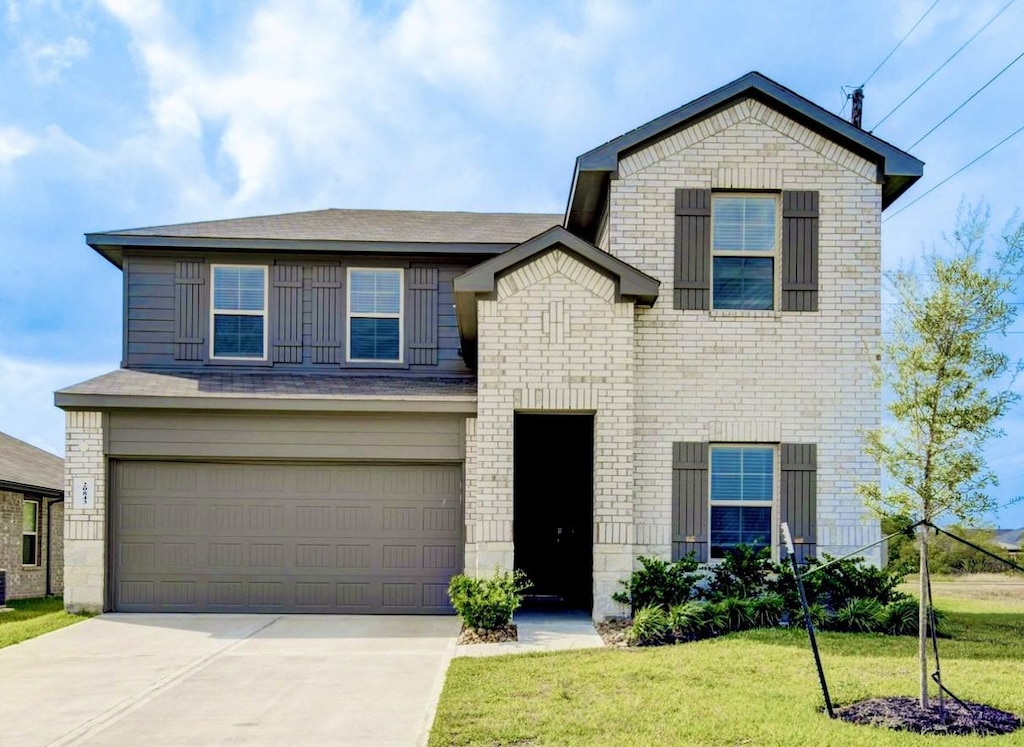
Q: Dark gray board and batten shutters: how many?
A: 8